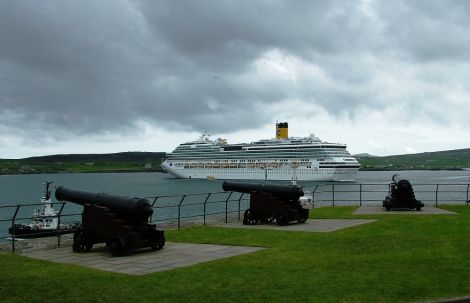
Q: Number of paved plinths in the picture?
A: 3